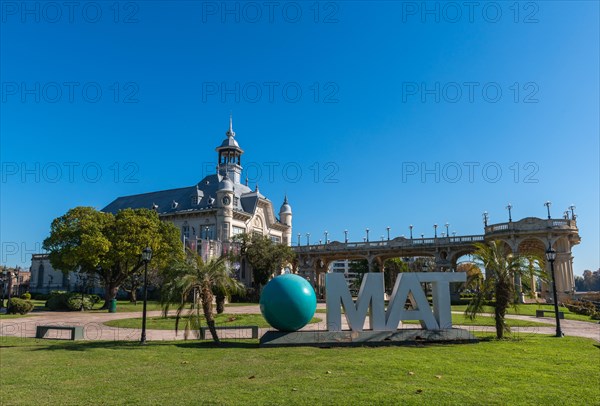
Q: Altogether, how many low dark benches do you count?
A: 3